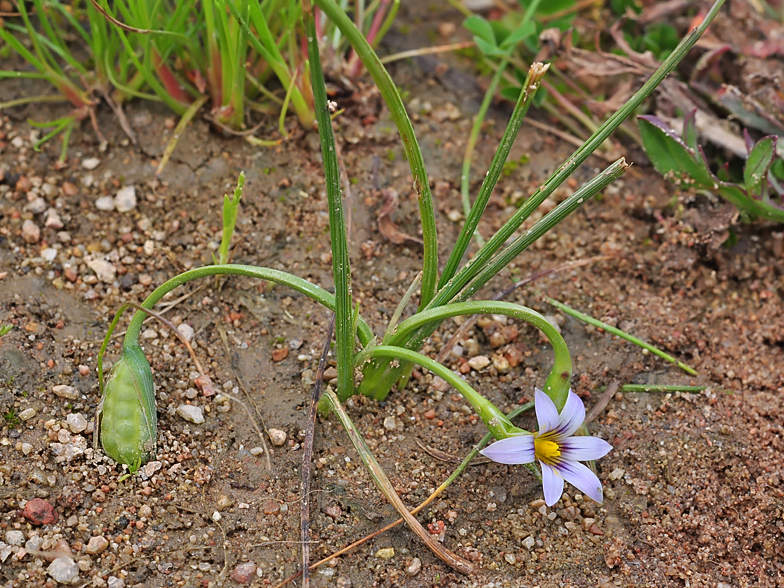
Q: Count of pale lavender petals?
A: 6